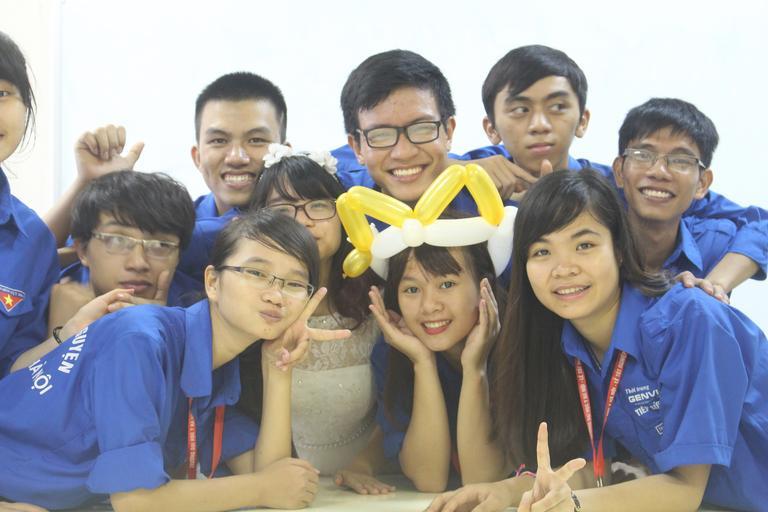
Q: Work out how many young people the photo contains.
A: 10